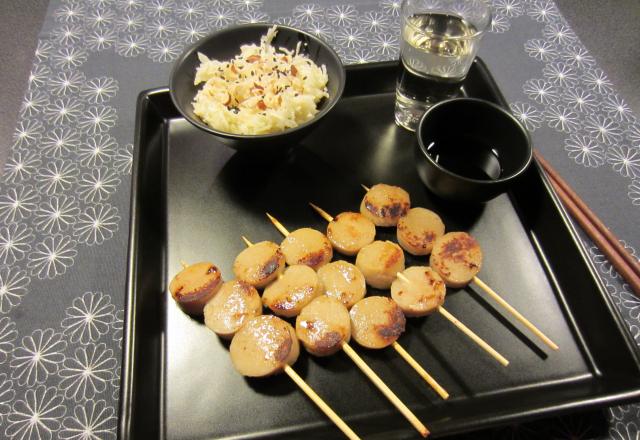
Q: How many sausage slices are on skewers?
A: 15